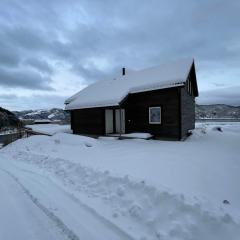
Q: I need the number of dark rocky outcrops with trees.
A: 1